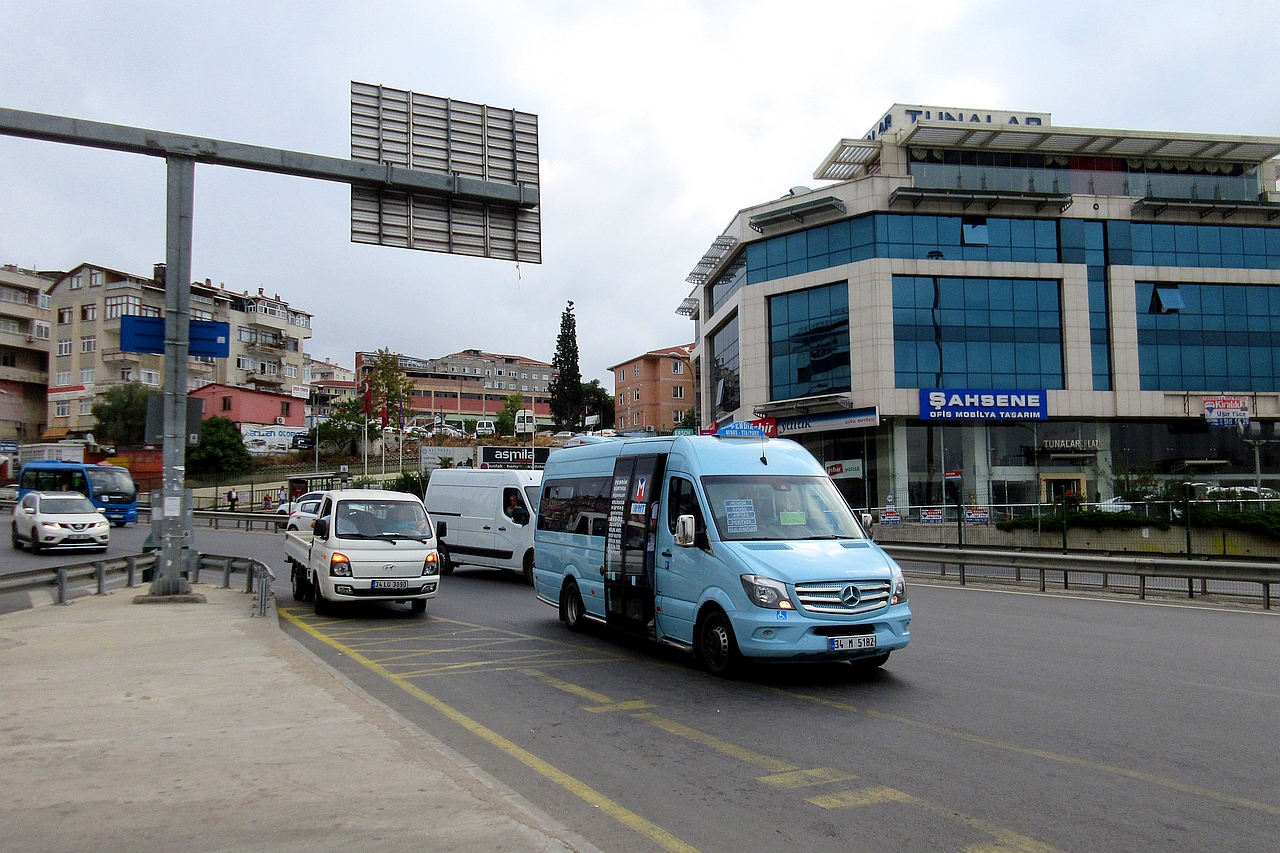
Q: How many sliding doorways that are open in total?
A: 1